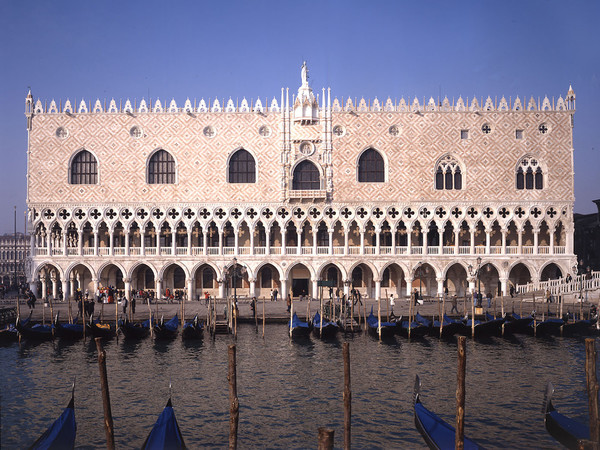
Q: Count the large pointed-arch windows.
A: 7